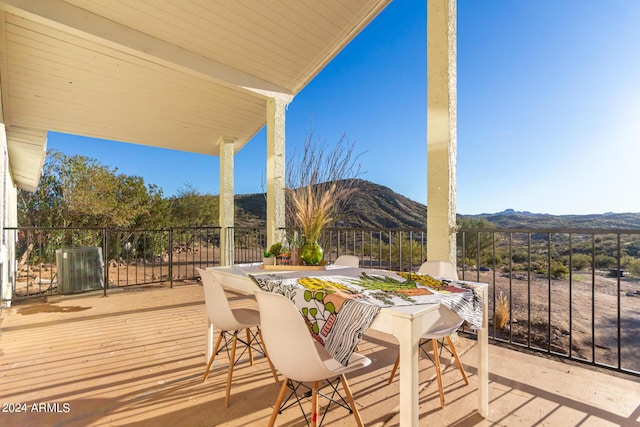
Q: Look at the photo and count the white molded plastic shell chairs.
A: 4